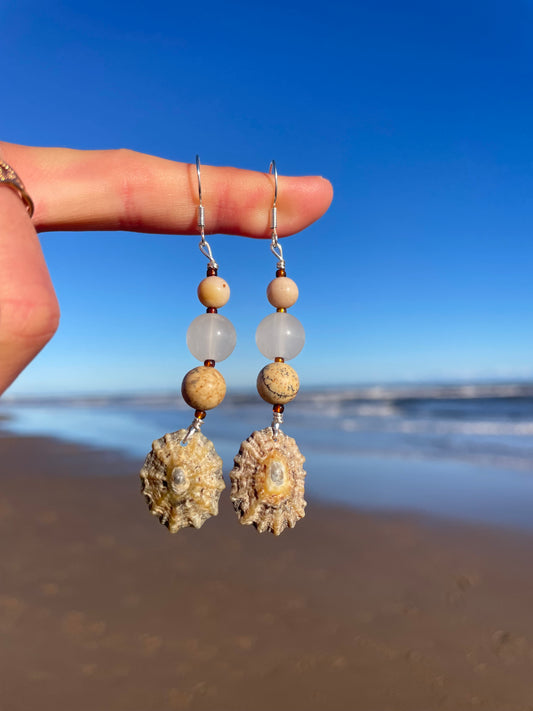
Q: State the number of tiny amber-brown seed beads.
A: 8